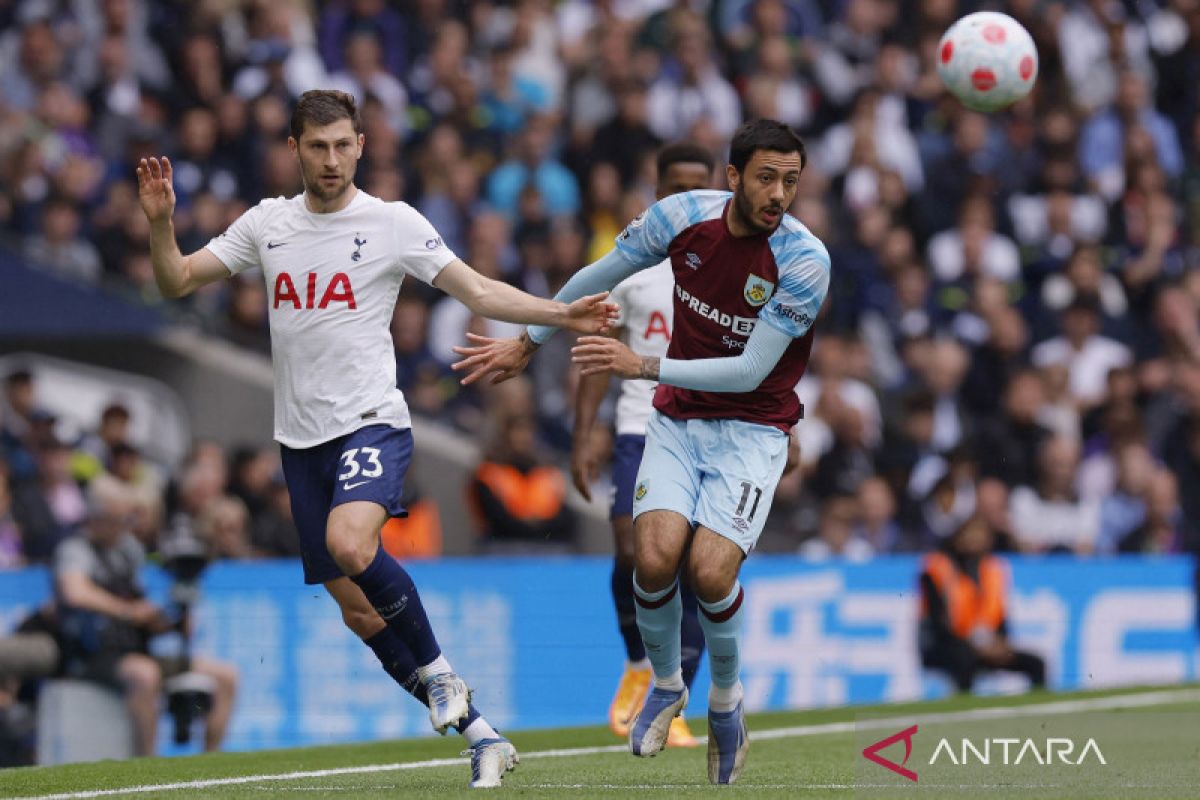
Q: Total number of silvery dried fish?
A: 0